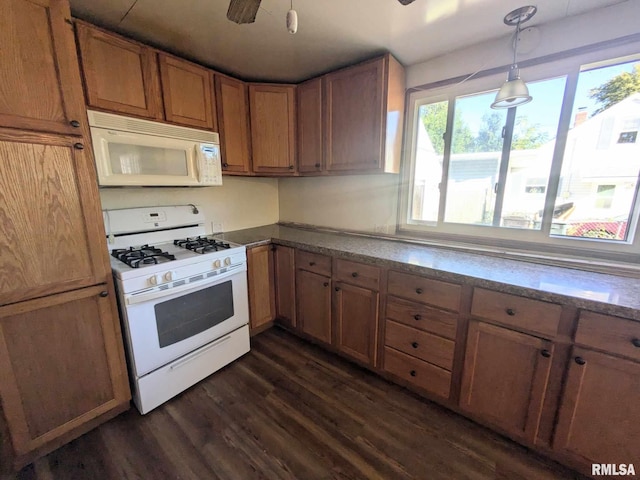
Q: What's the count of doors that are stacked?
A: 3